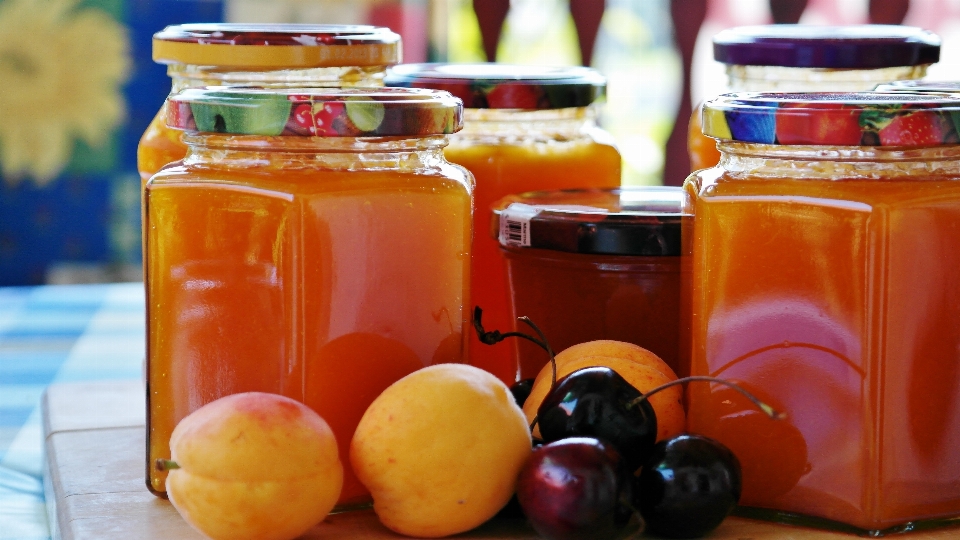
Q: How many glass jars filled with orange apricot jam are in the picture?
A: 5